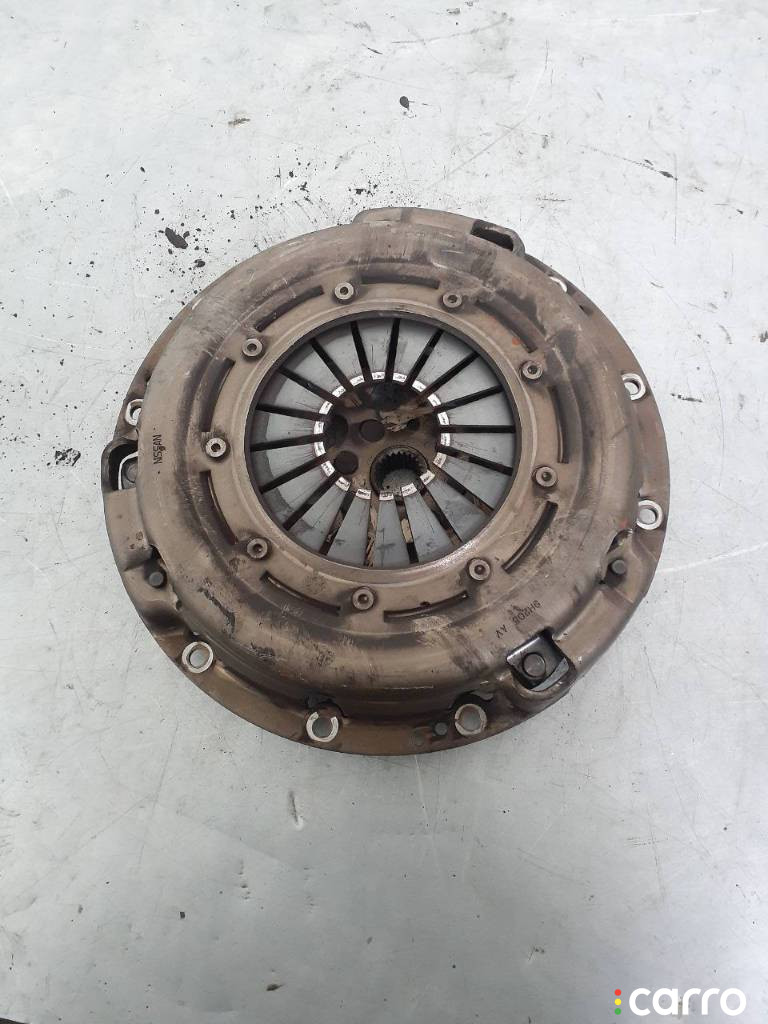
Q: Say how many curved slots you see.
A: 9